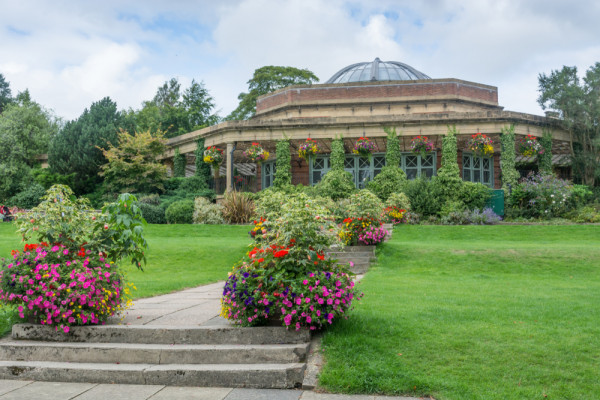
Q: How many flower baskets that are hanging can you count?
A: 7